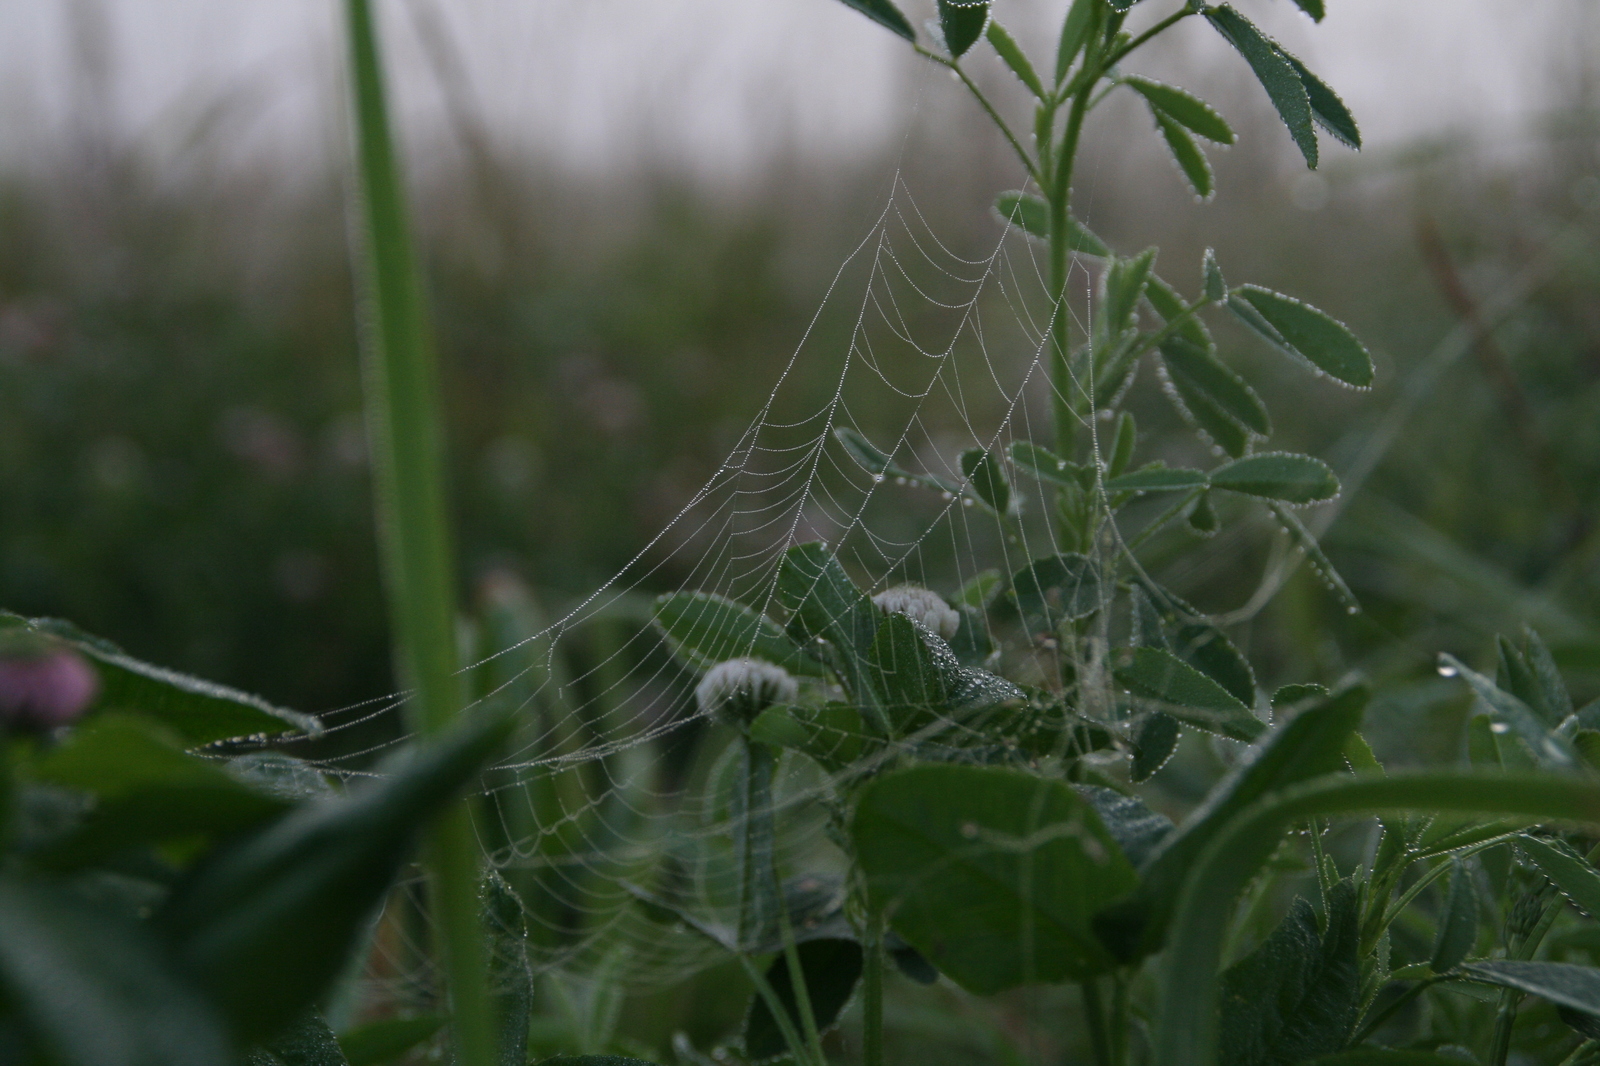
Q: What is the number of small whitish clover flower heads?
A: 2